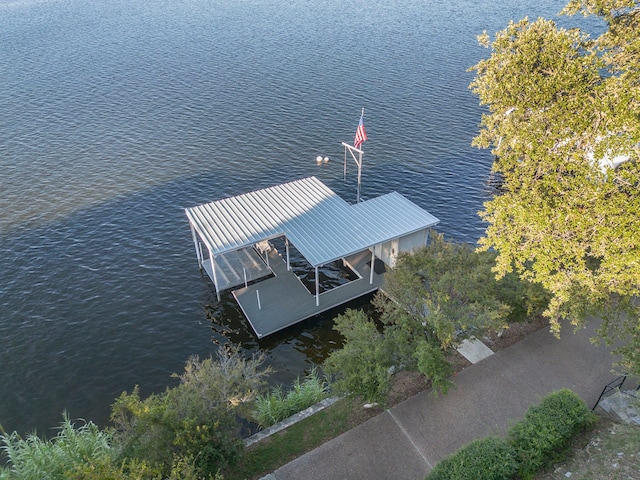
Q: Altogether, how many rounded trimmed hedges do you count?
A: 2